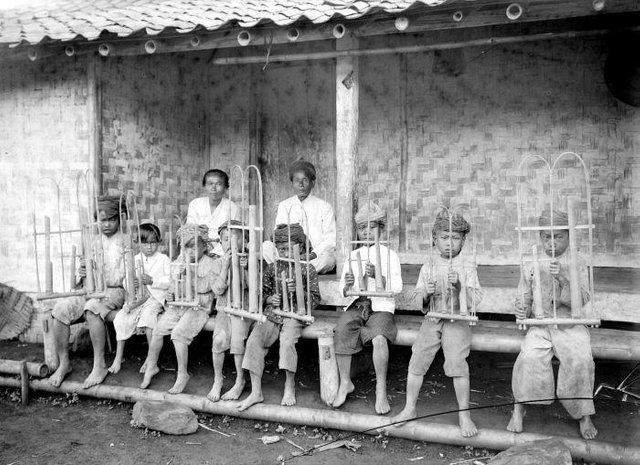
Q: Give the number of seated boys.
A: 8